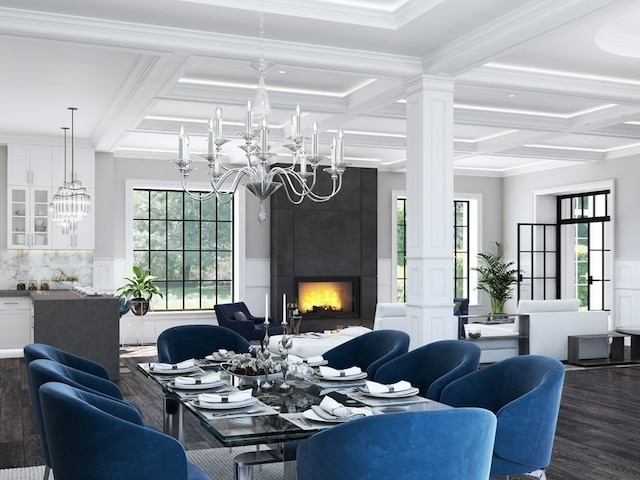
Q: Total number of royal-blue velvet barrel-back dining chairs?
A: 8